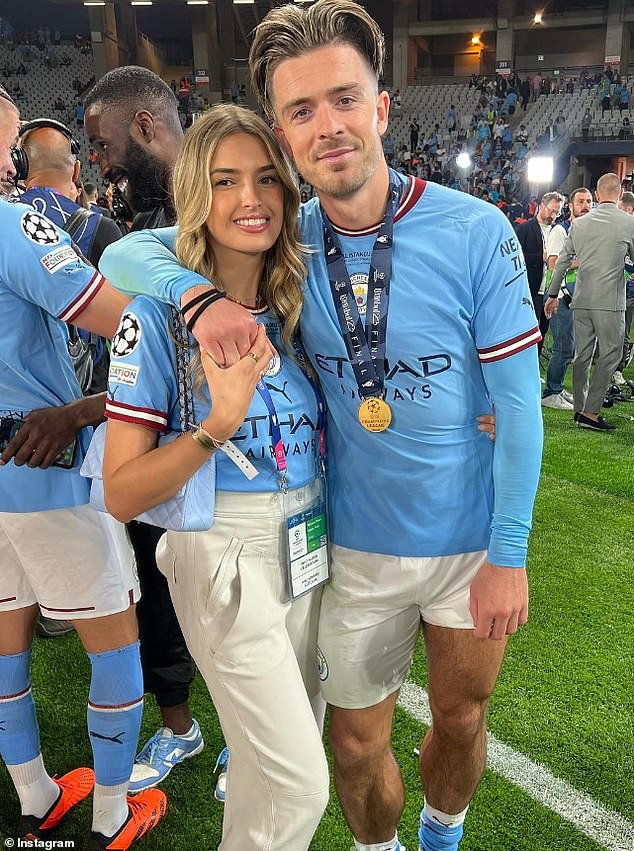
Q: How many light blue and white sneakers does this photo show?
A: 2